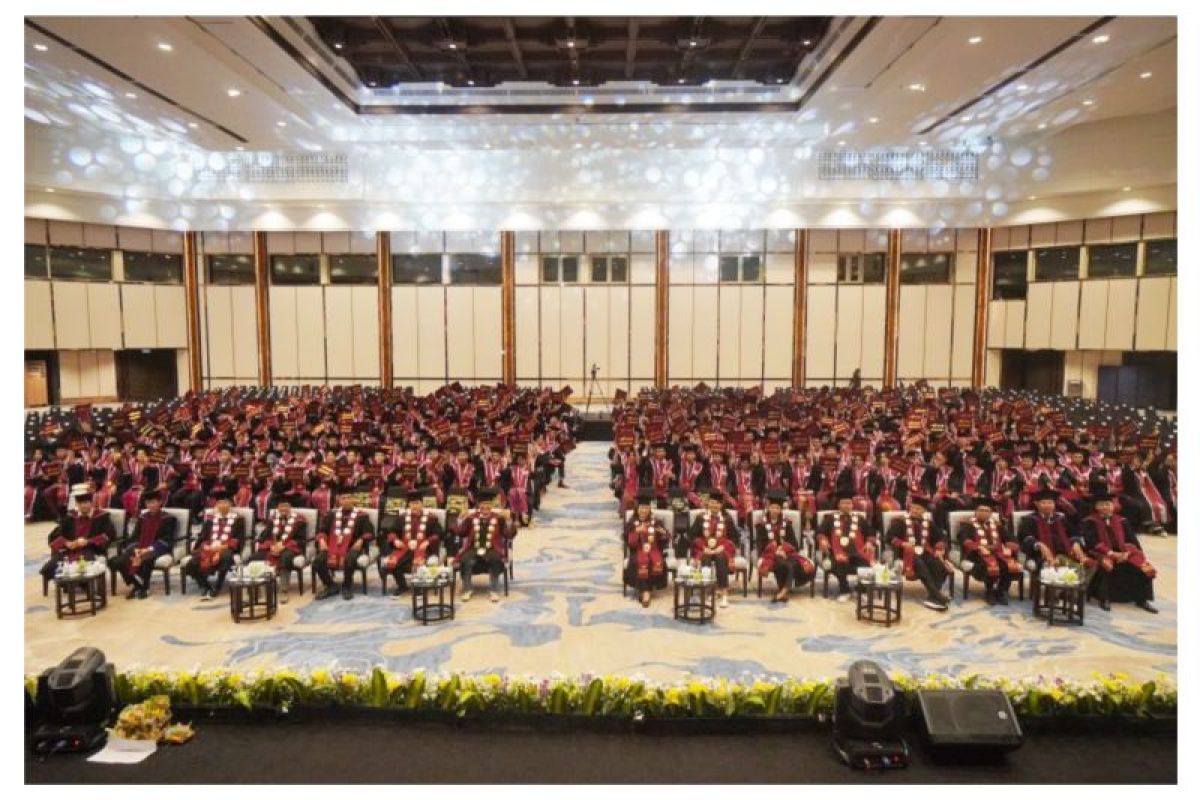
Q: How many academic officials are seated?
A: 15